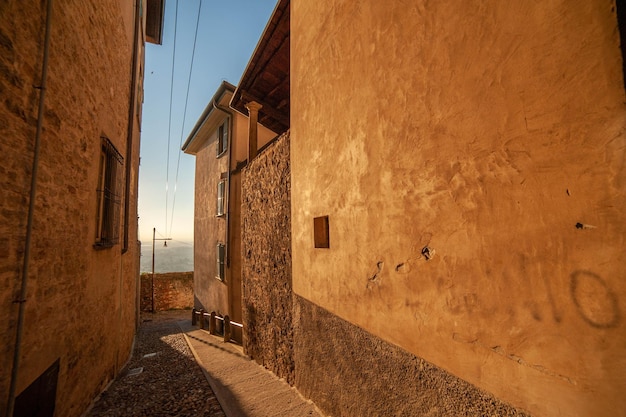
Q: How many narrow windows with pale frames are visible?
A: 3